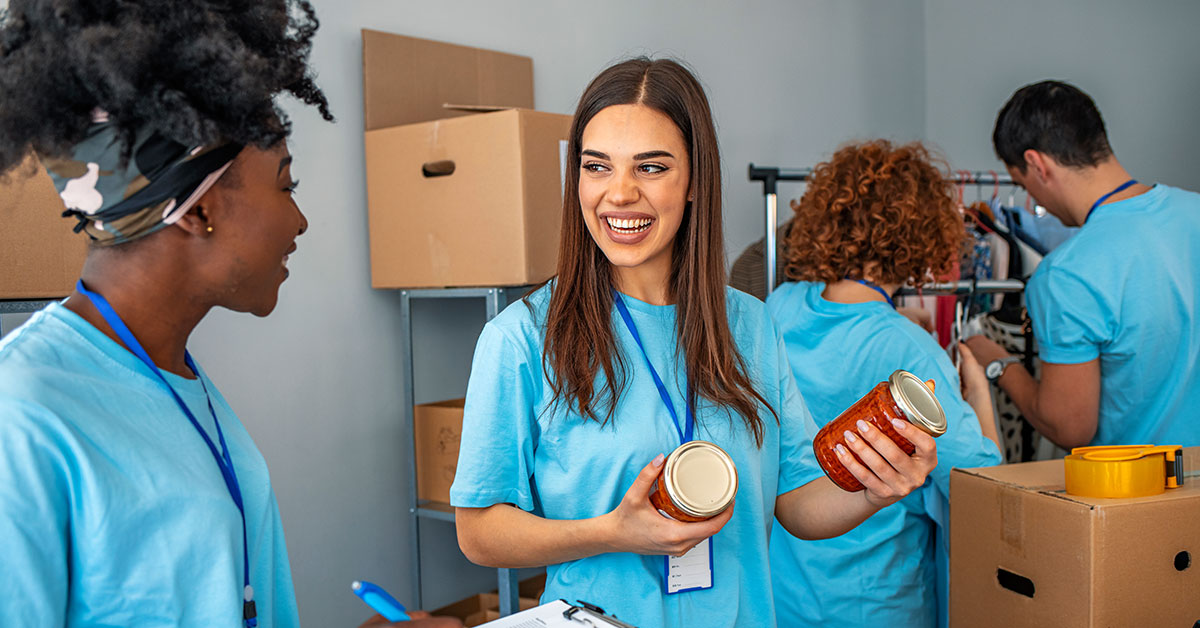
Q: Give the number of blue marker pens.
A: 1